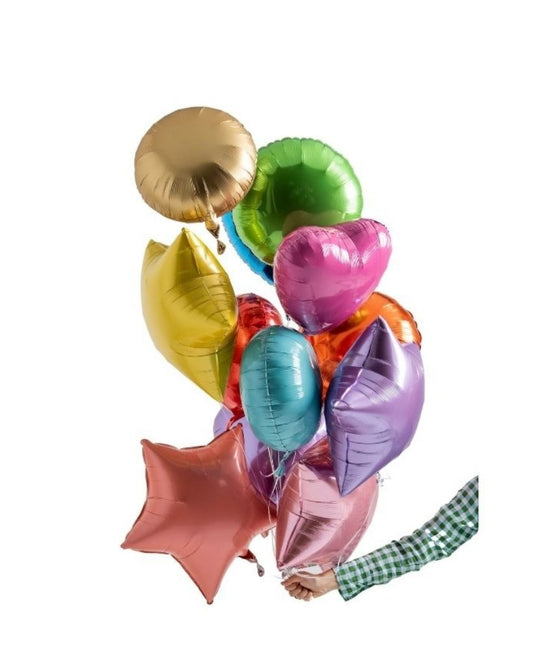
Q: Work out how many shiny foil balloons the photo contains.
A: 12